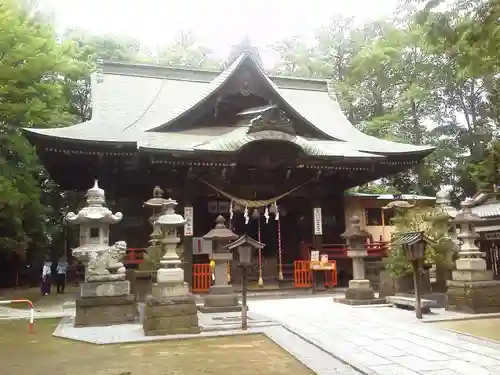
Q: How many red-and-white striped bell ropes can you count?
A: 2